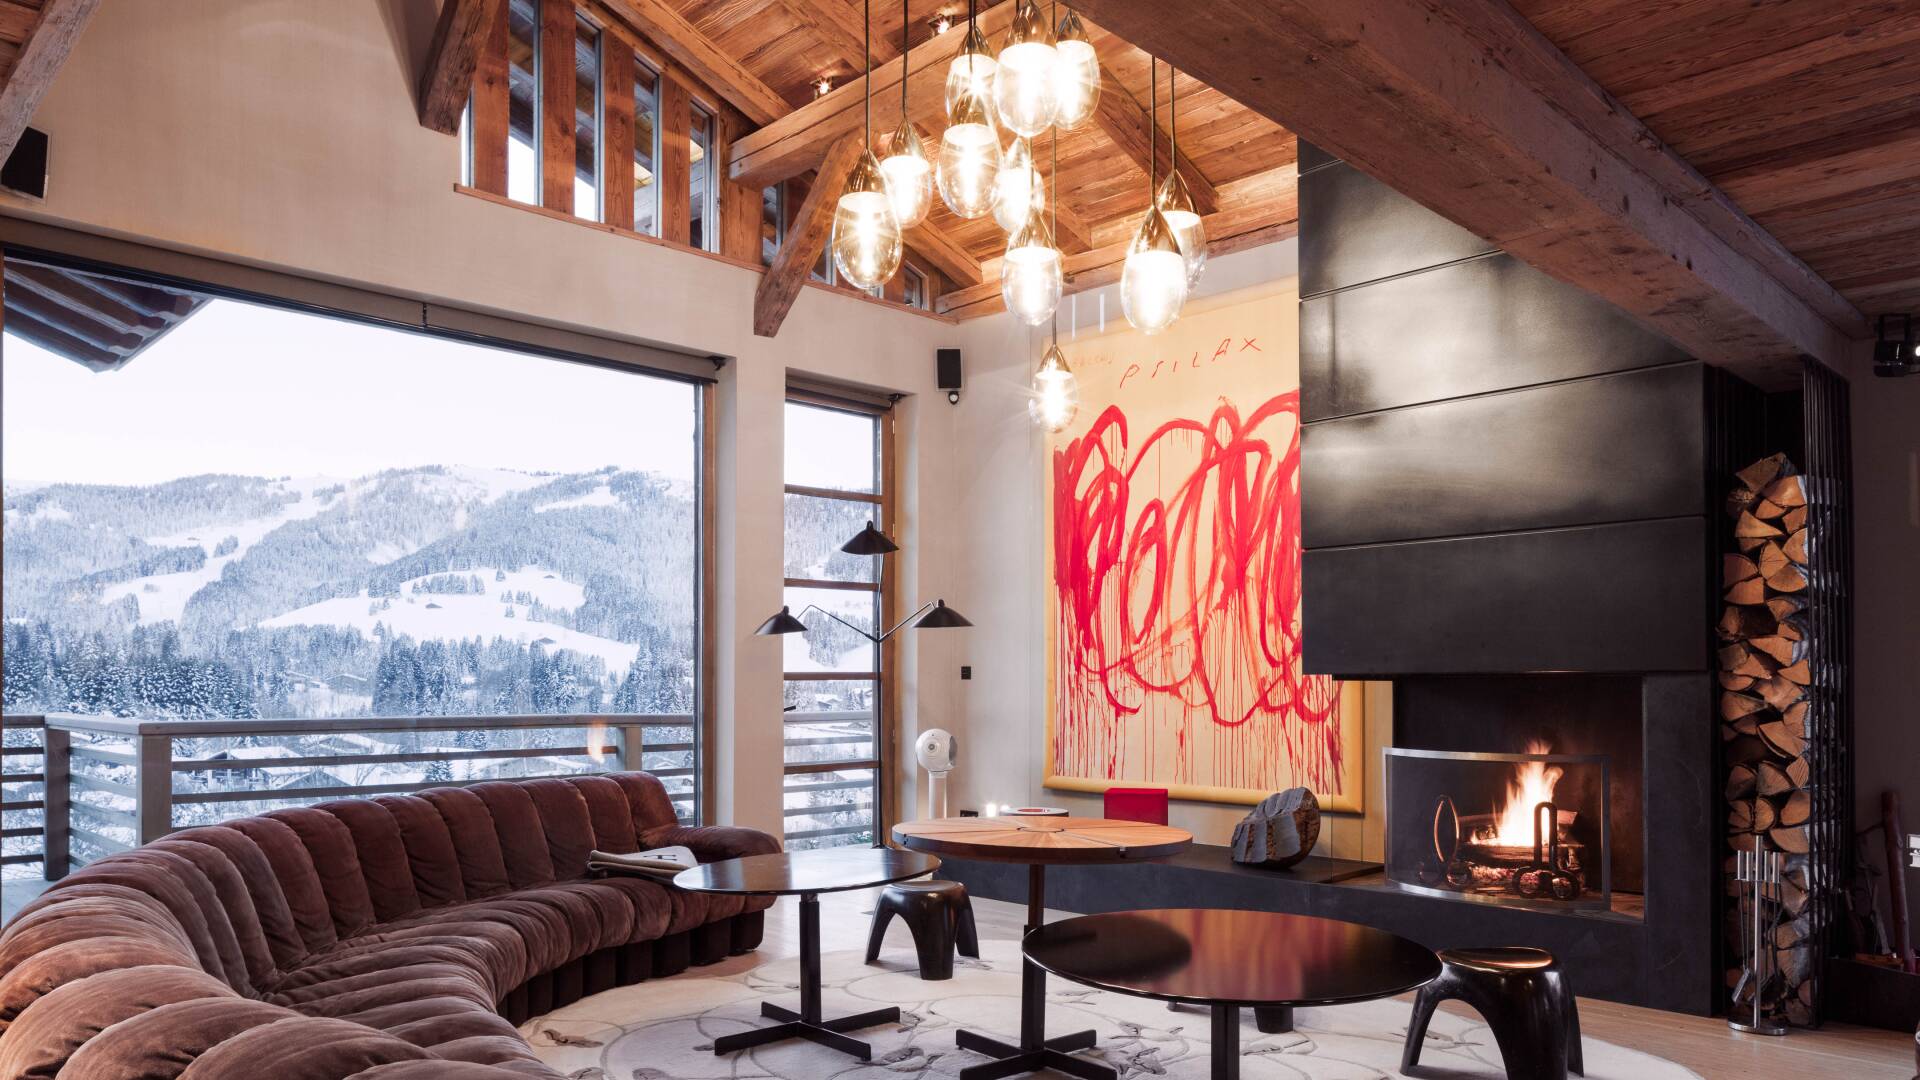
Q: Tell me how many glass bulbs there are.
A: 11